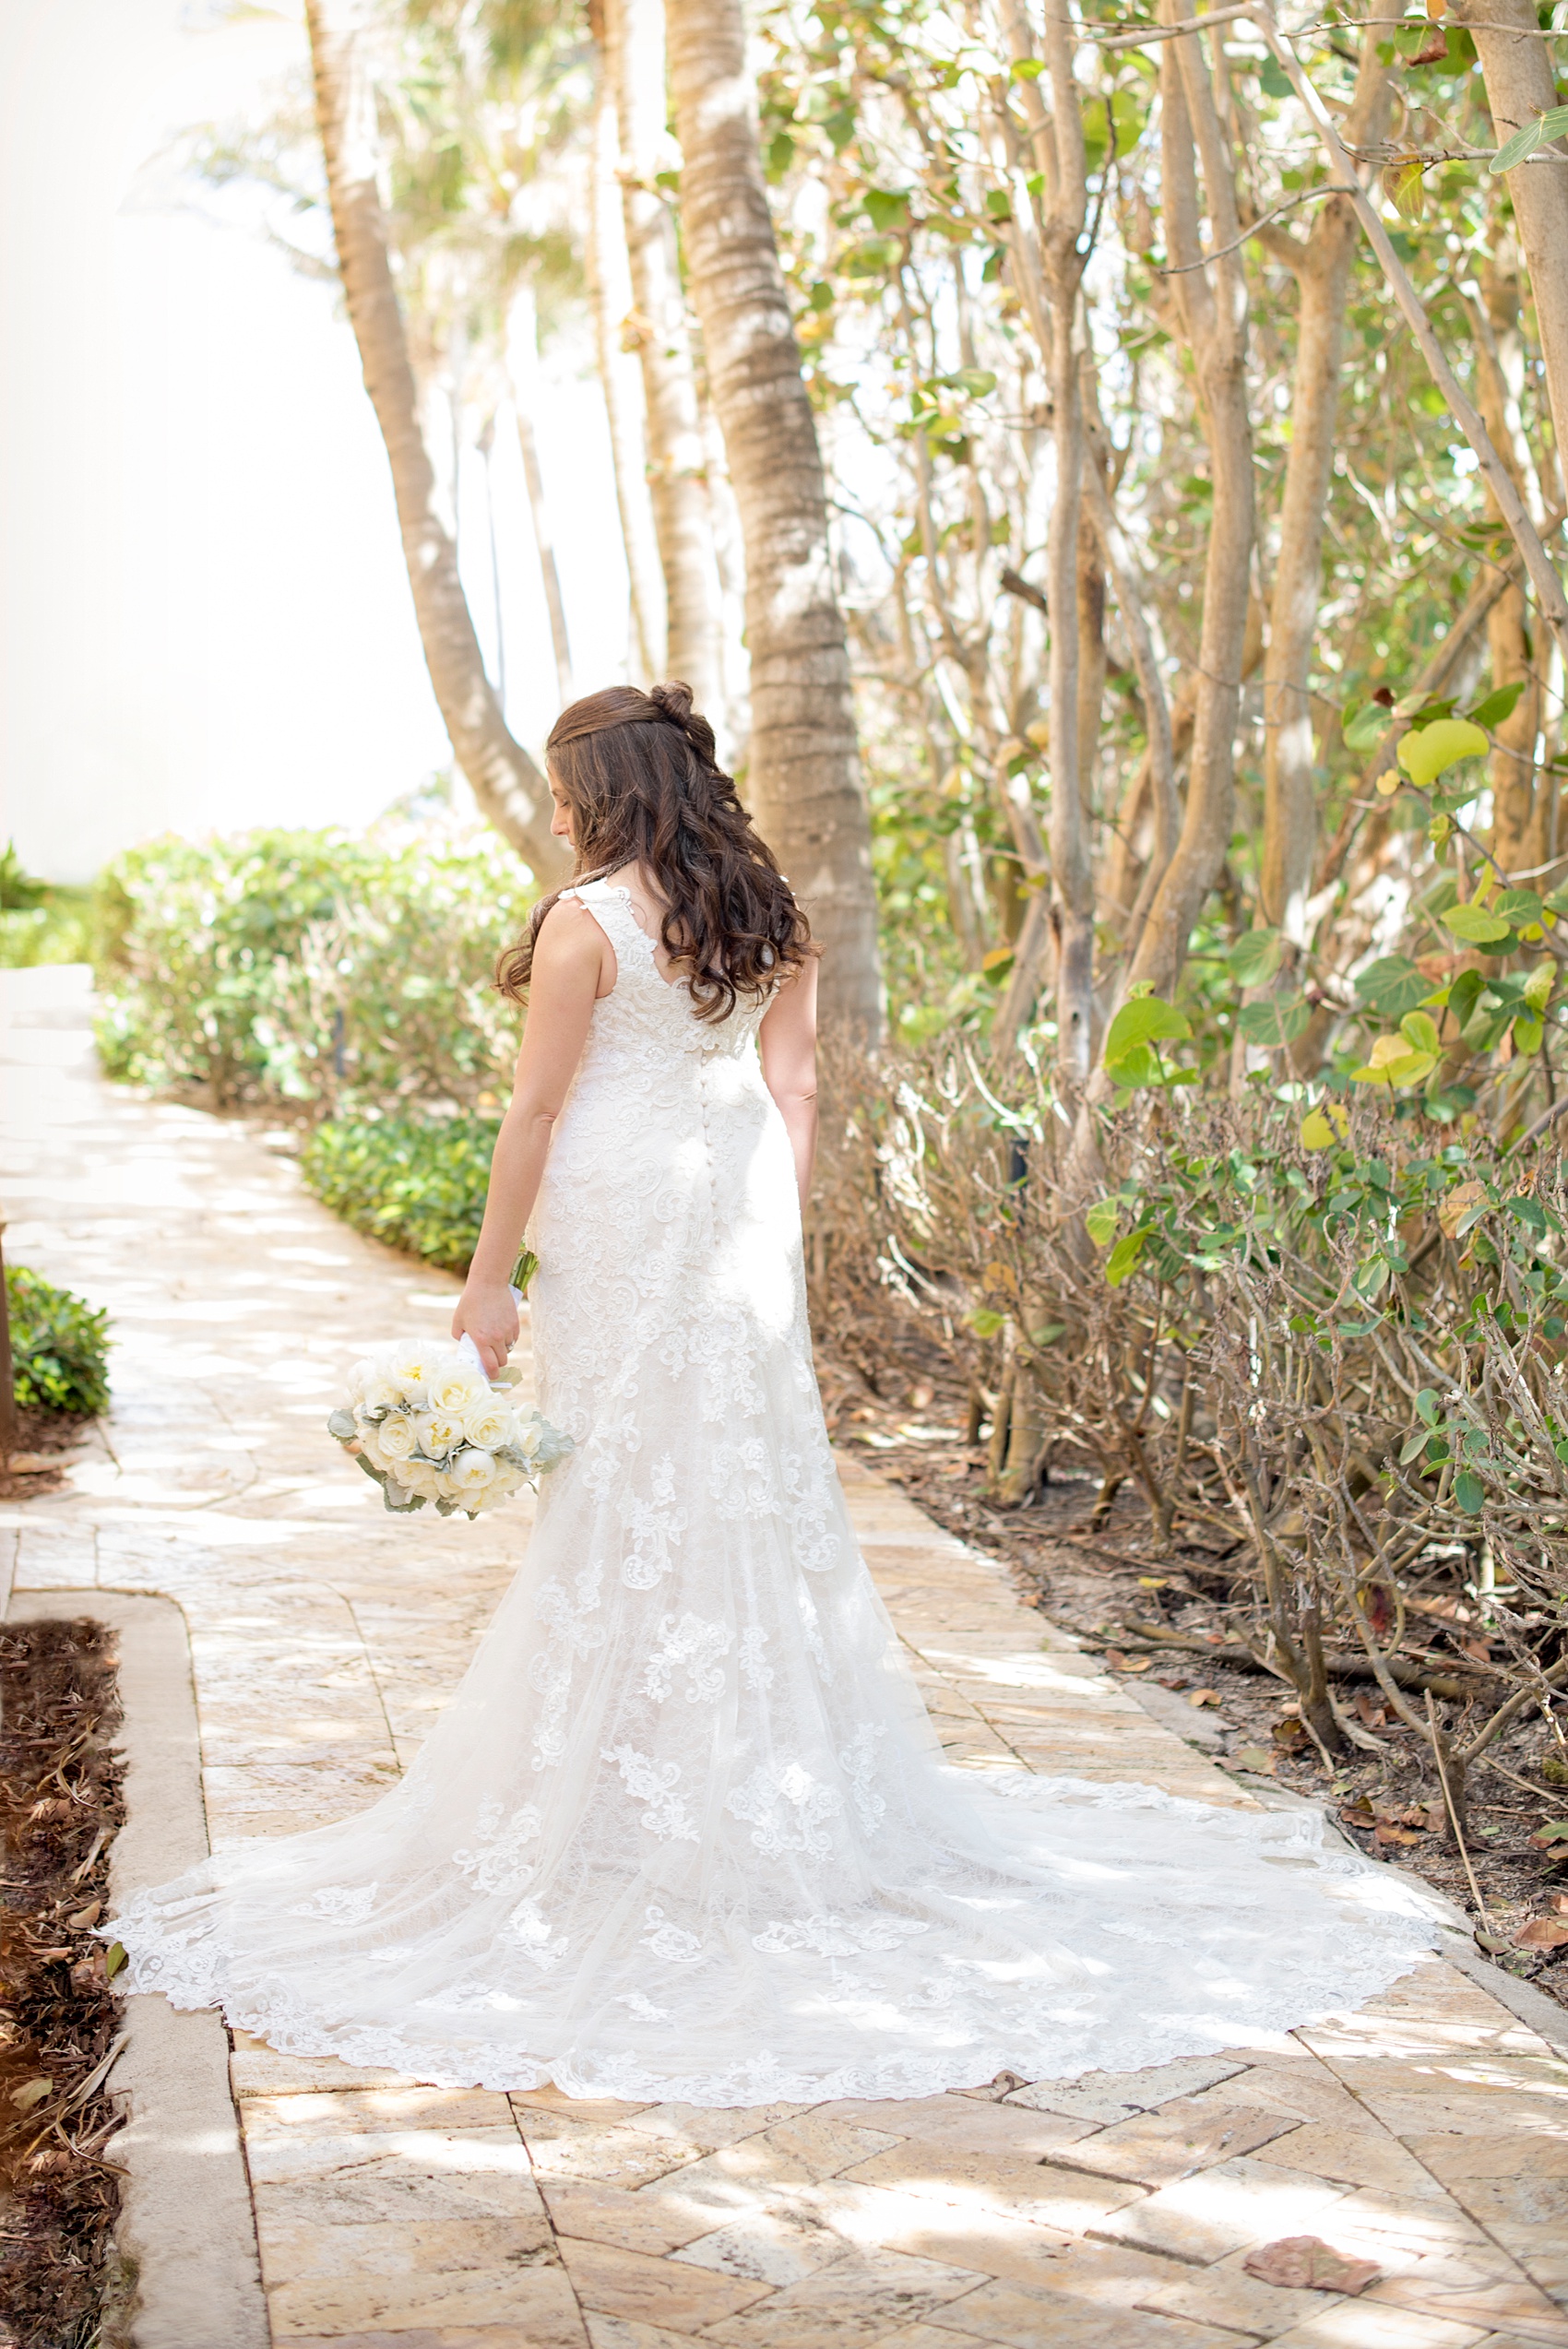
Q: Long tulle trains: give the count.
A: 1